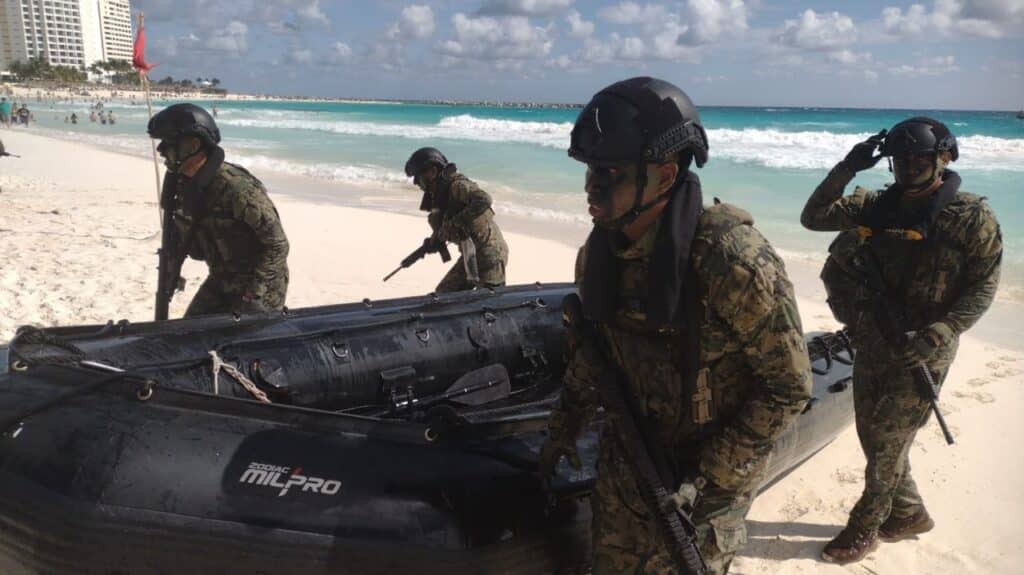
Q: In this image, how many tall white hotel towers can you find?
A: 2